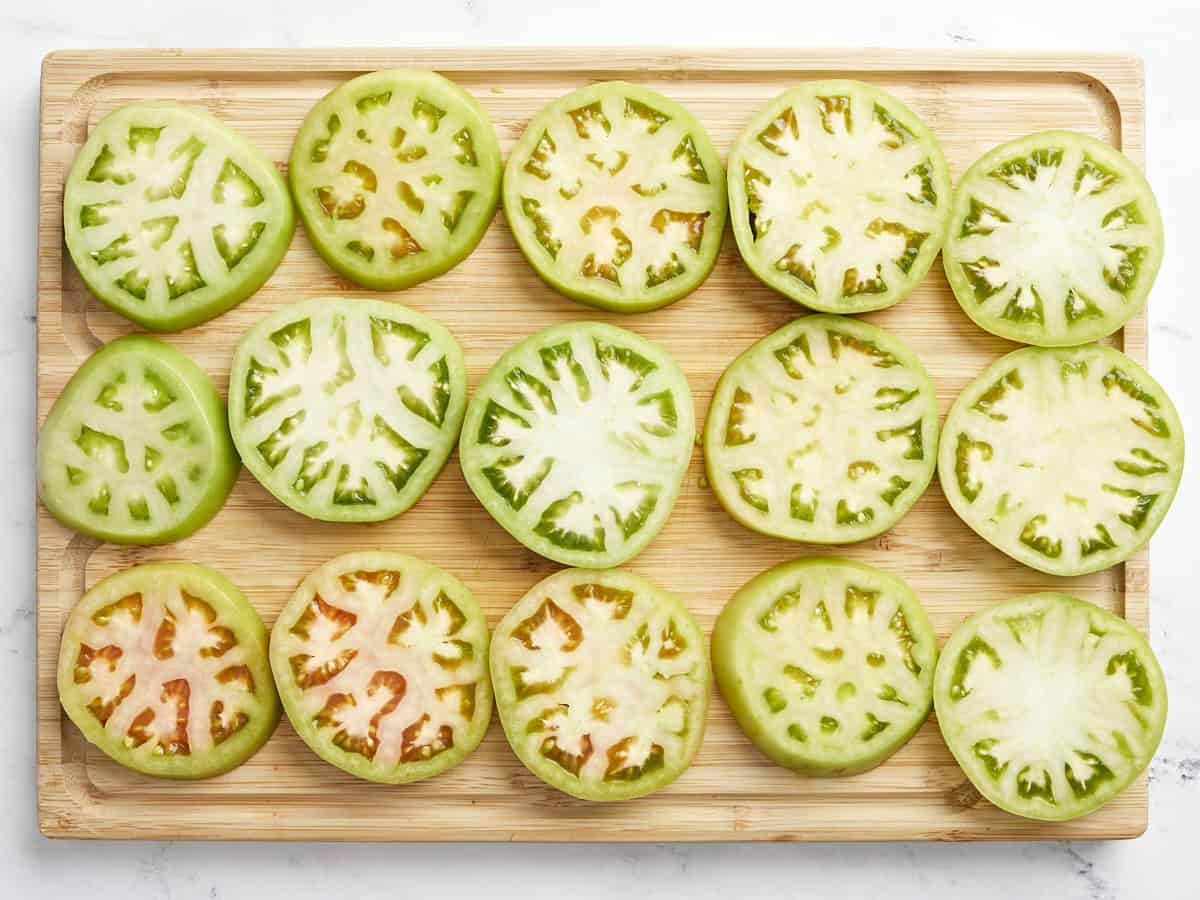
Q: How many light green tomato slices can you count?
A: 15